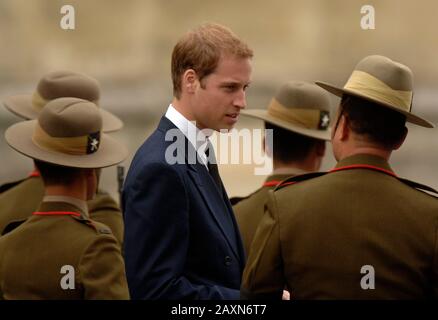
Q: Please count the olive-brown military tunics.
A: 4